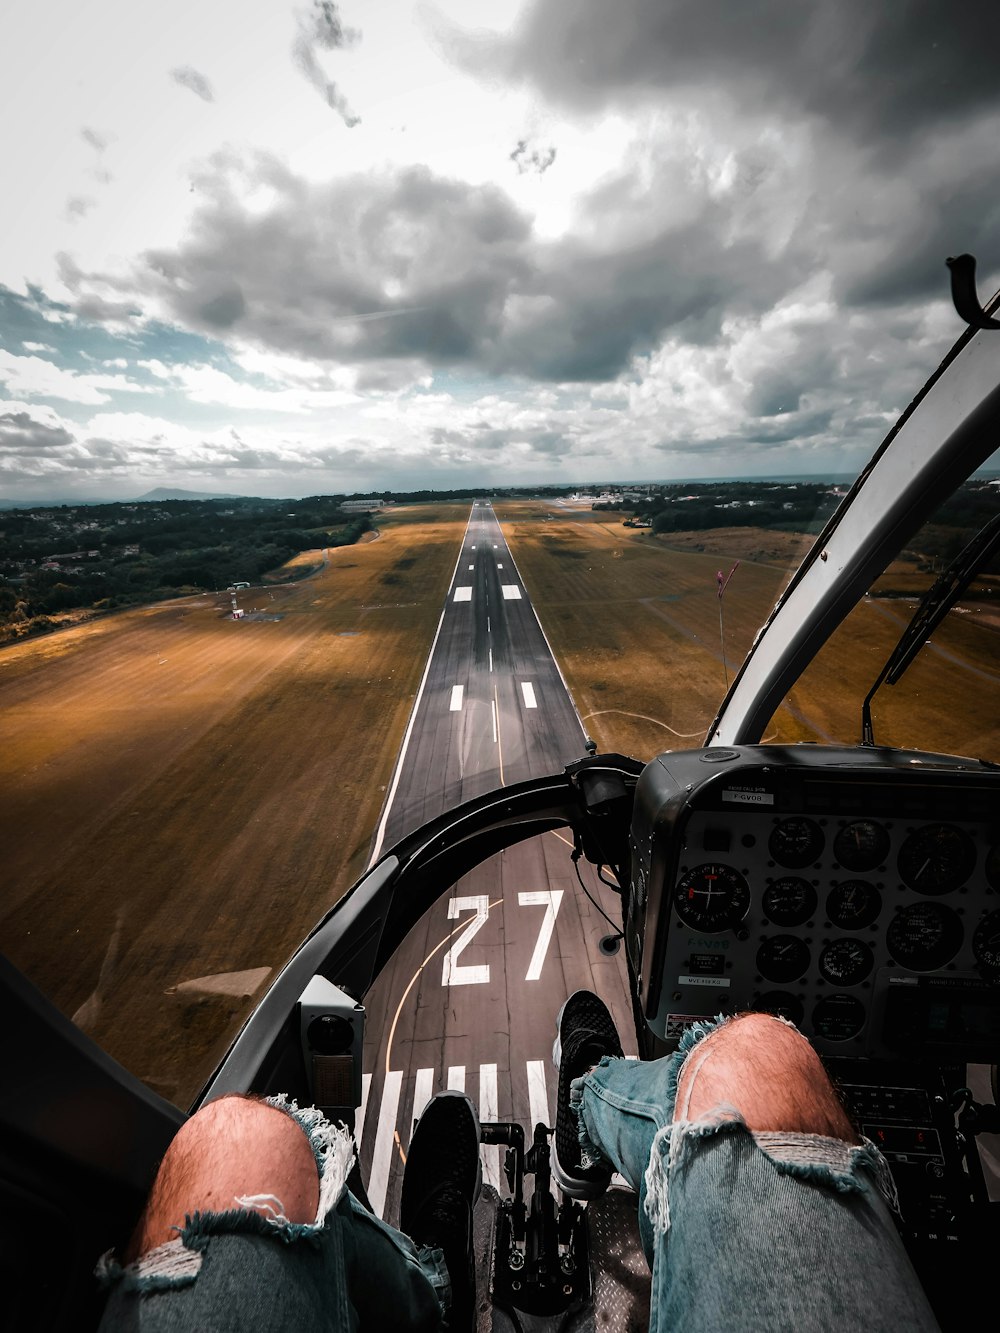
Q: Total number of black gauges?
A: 13